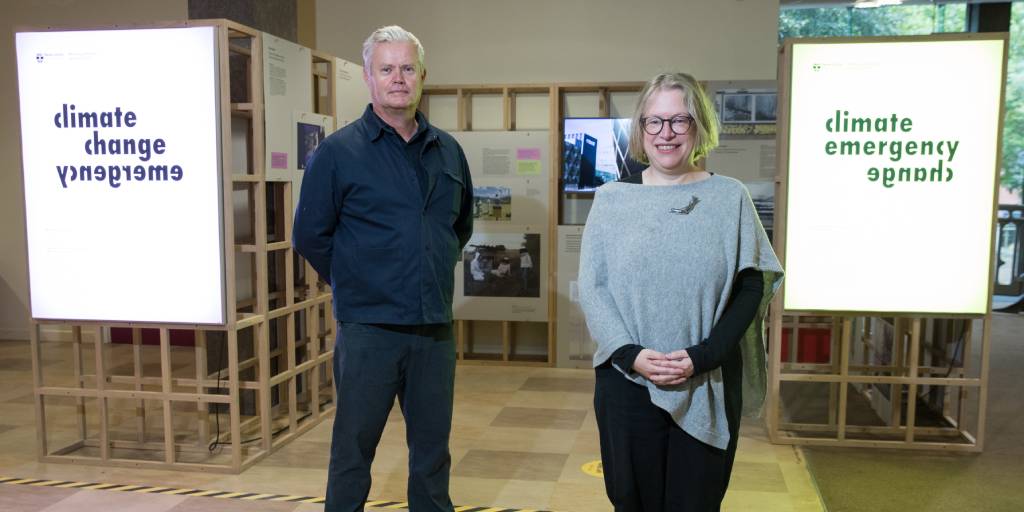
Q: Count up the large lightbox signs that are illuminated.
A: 2